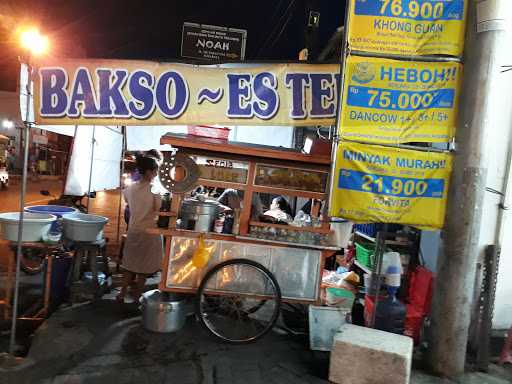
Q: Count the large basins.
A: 3